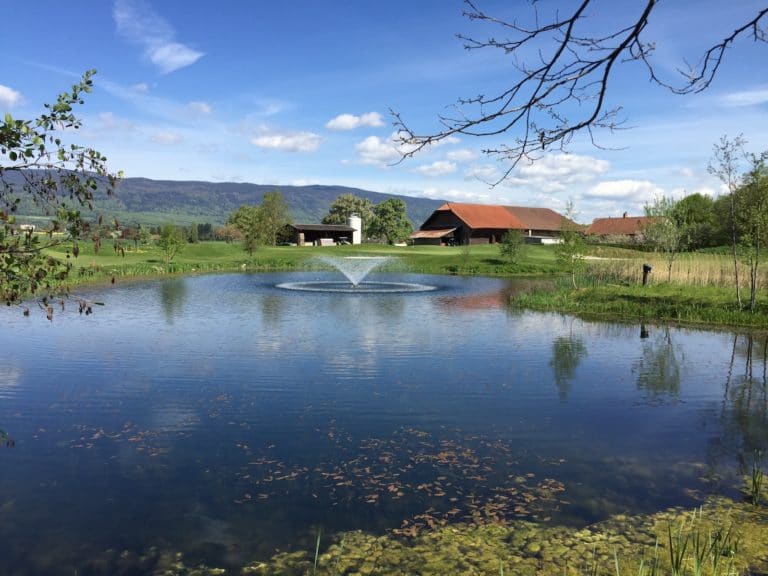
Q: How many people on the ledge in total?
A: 0